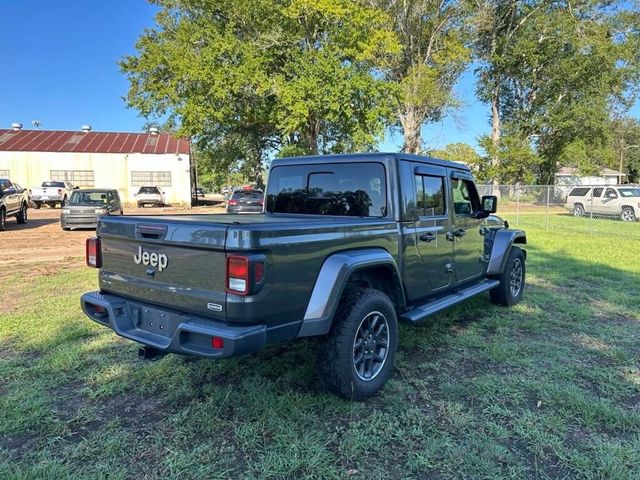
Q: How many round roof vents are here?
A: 3